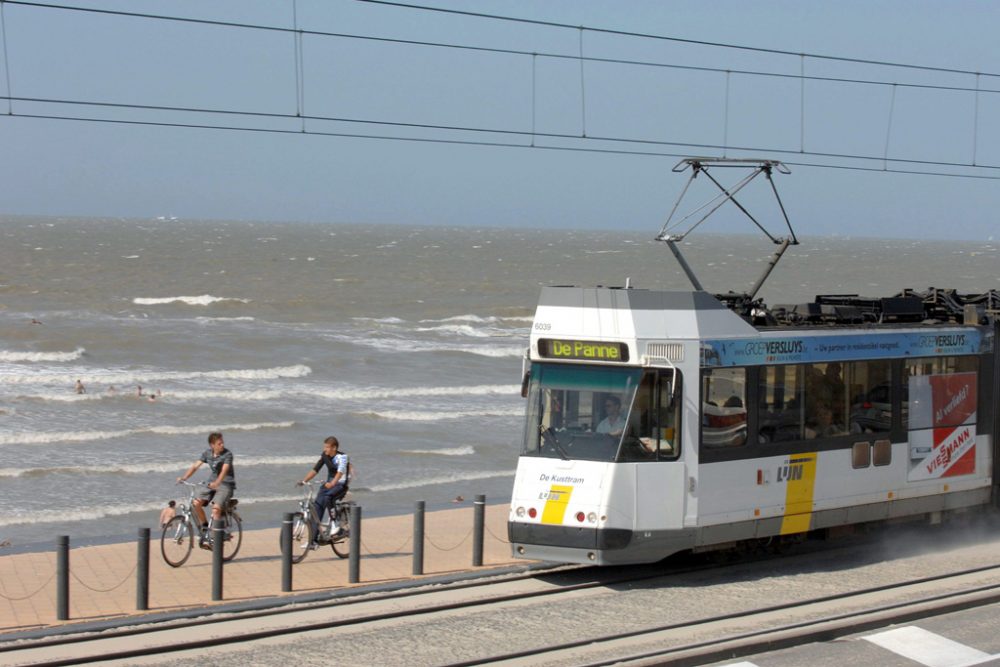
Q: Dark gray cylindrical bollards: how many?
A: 7